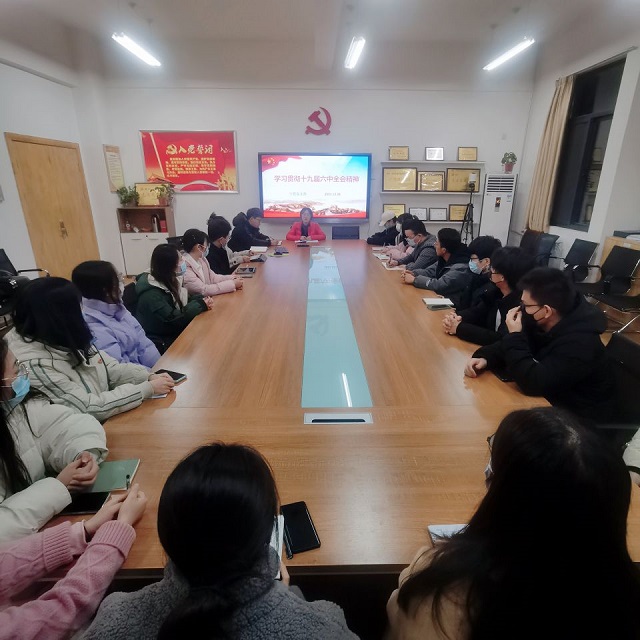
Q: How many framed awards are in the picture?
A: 11